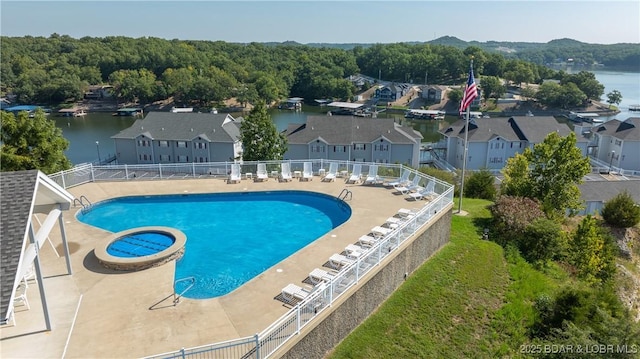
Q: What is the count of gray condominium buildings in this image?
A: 4